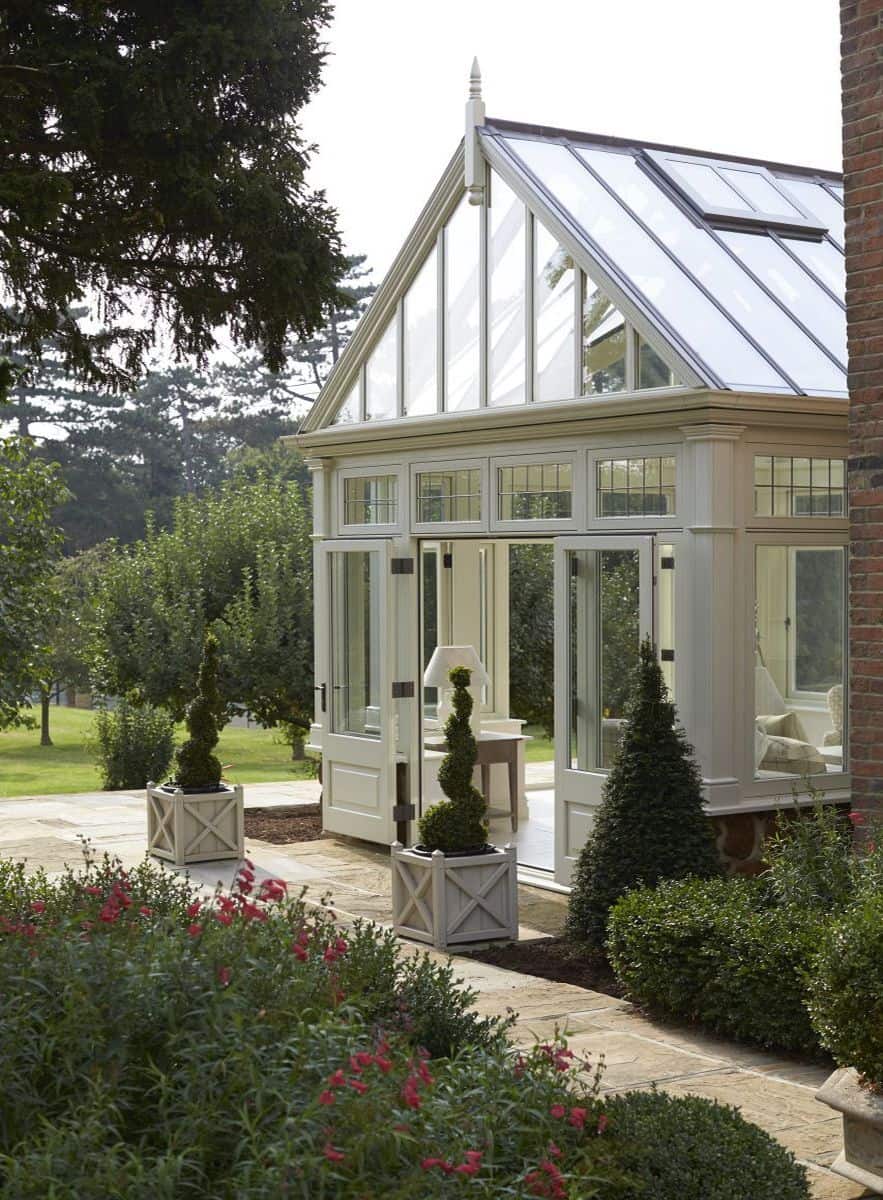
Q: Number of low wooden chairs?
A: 0